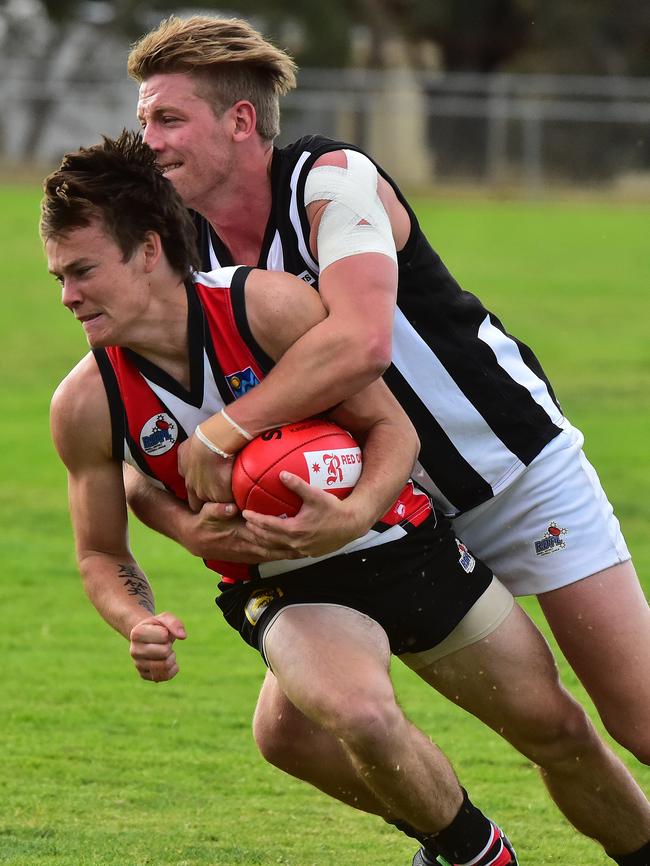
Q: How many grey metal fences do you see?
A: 1